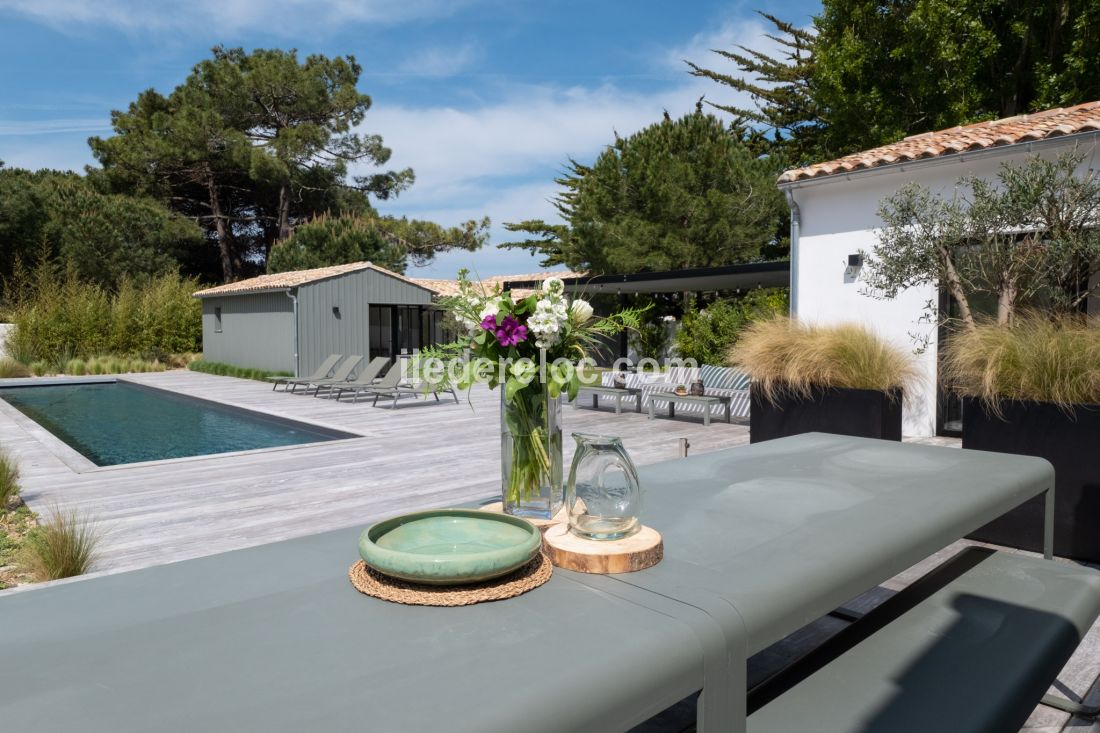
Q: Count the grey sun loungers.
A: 5